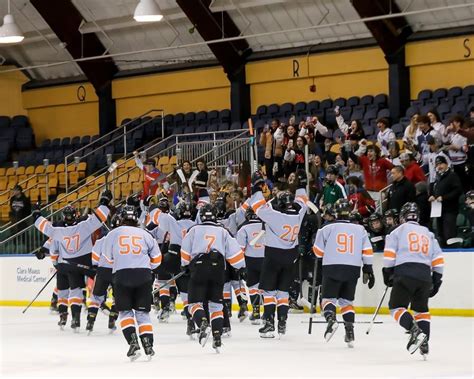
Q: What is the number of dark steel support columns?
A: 3